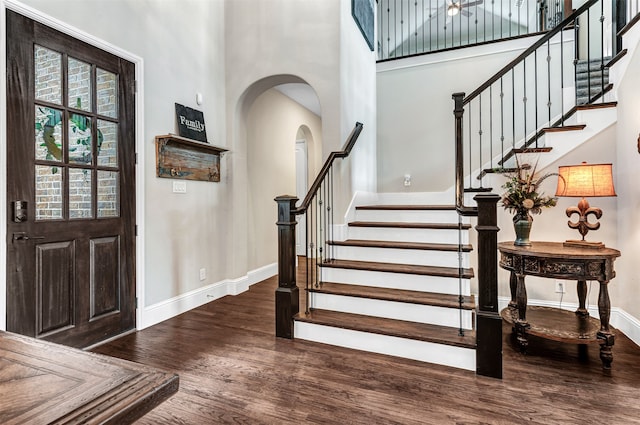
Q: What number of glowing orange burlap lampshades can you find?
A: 1